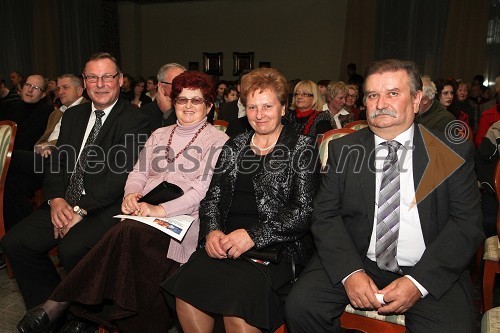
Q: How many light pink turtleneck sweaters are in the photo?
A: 1